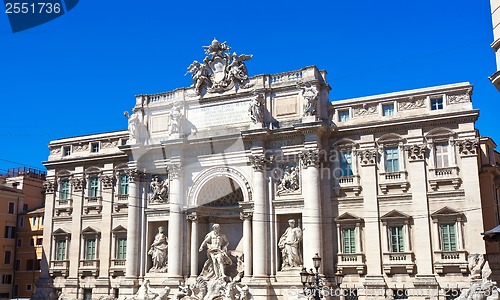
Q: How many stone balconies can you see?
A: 12